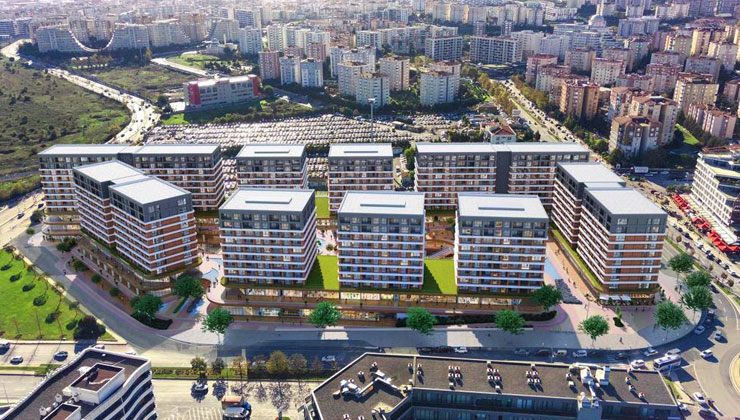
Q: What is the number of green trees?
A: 12